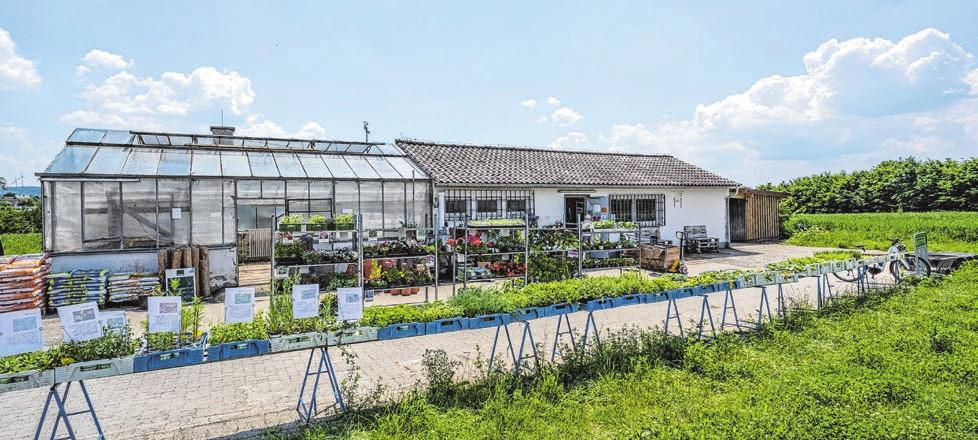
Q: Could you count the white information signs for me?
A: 7